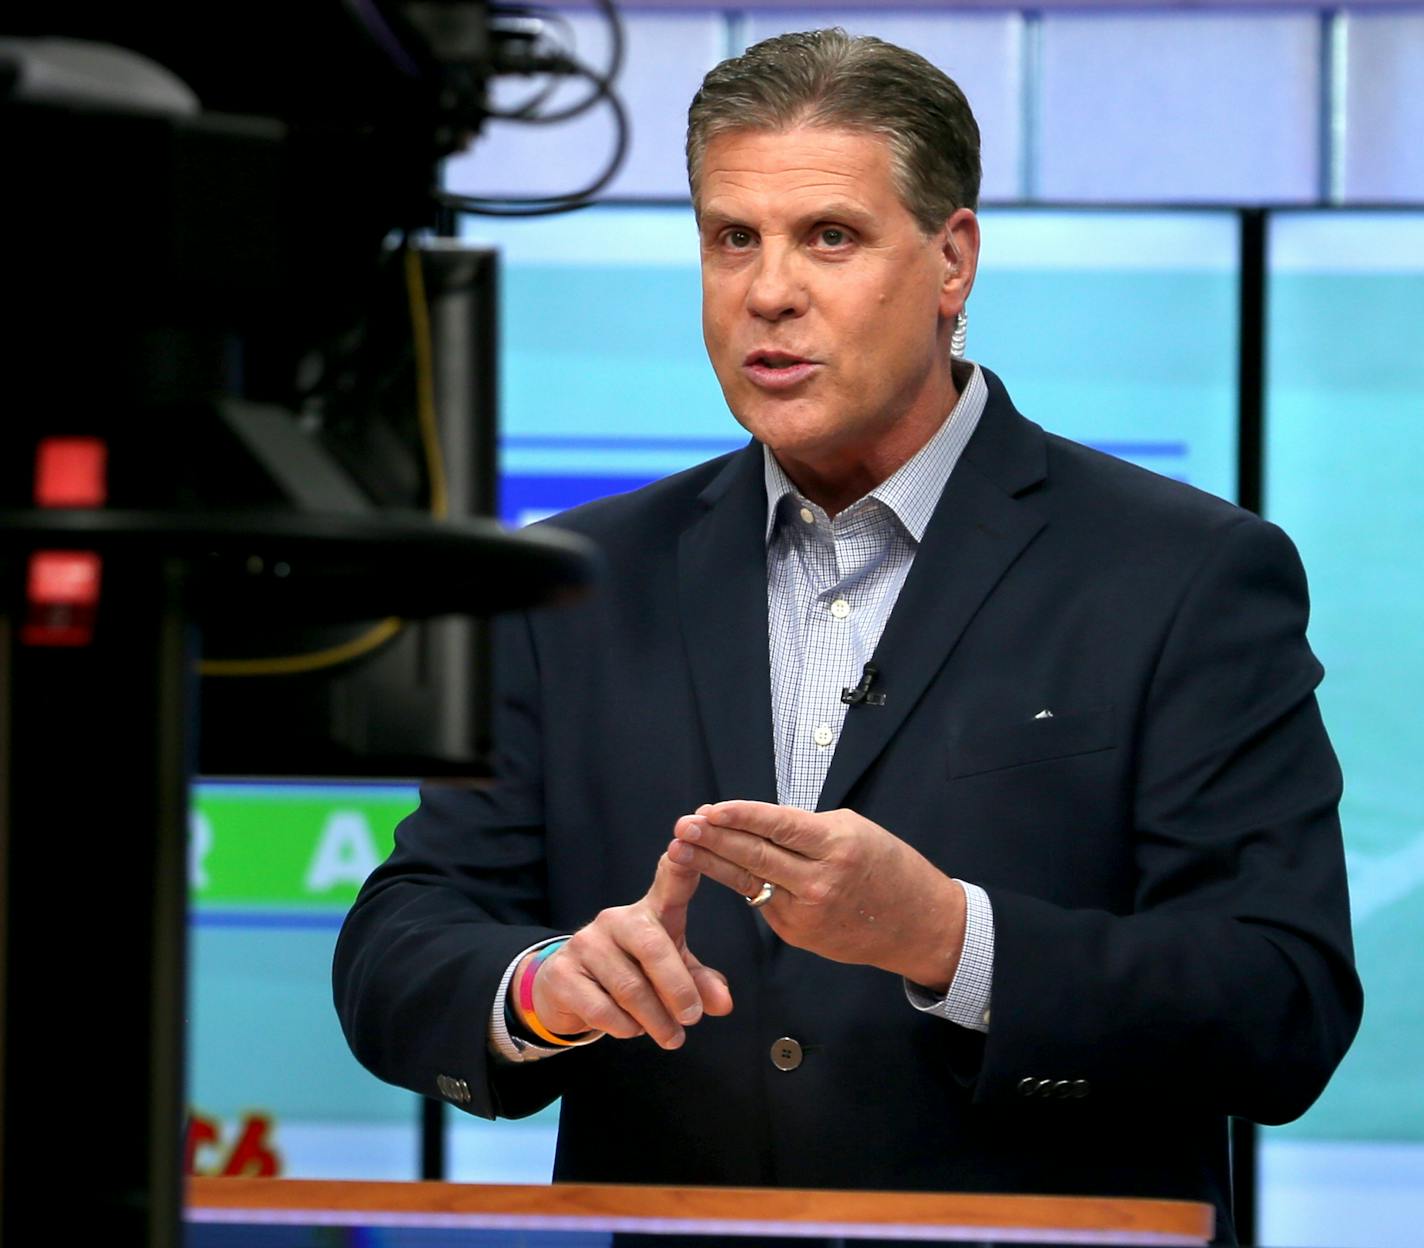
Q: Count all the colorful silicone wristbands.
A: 1